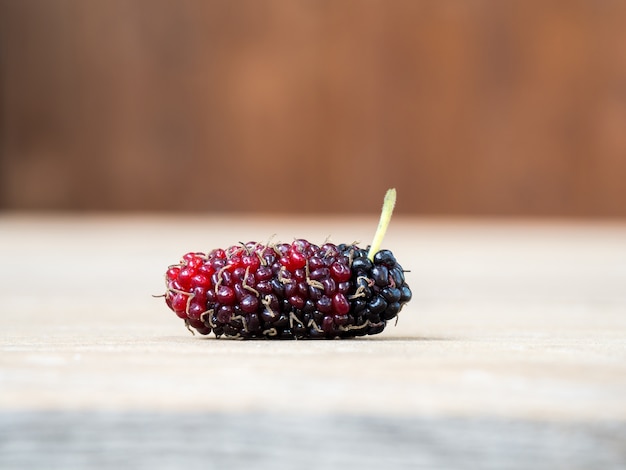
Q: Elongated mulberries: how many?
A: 1